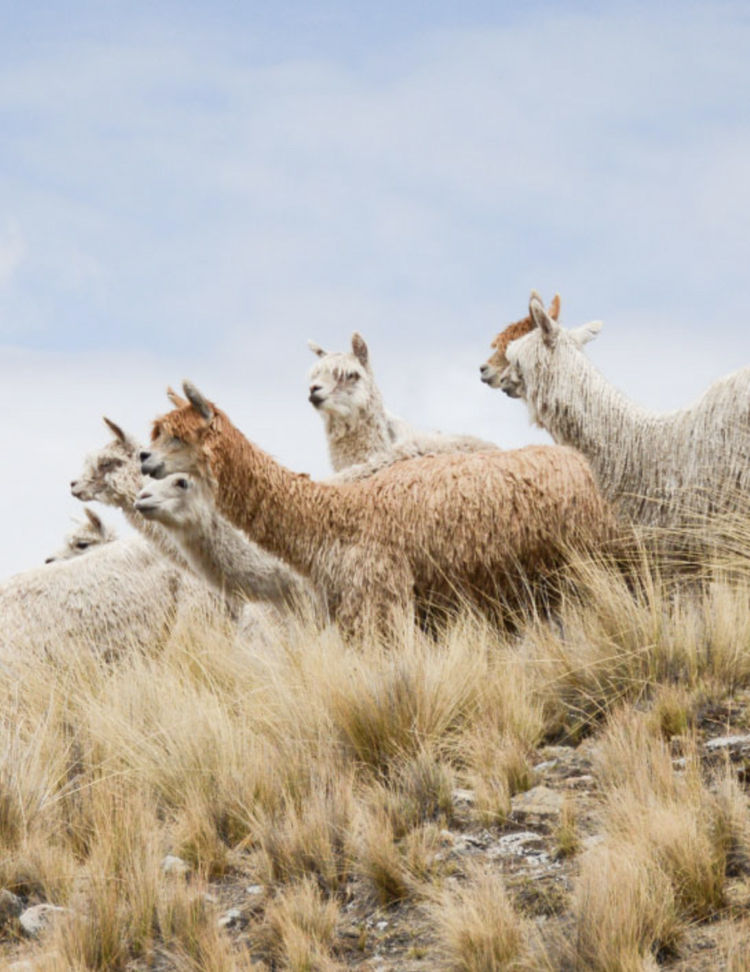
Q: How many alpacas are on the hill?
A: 7